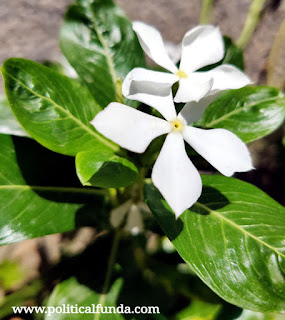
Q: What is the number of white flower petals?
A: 10